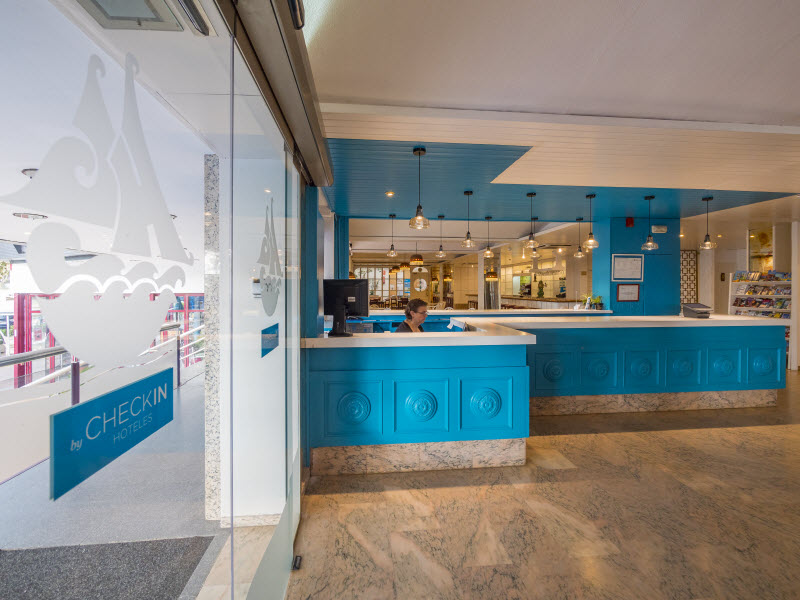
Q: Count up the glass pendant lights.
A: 11